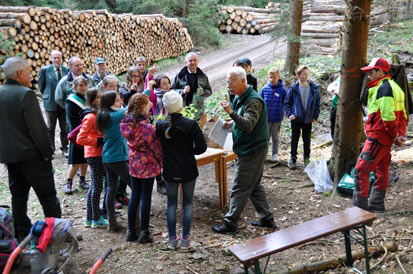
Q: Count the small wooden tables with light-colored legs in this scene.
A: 2